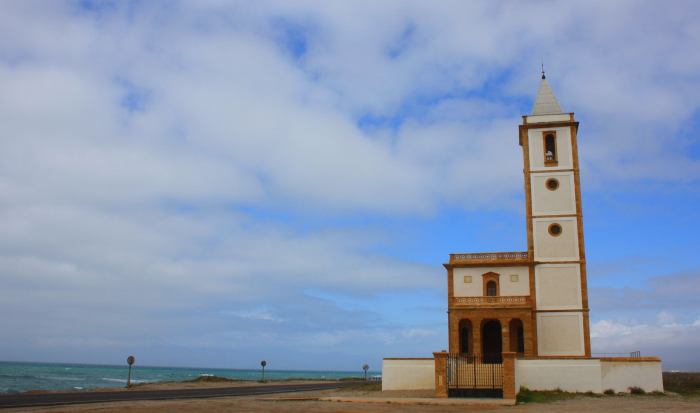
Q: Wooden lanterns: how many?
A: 0